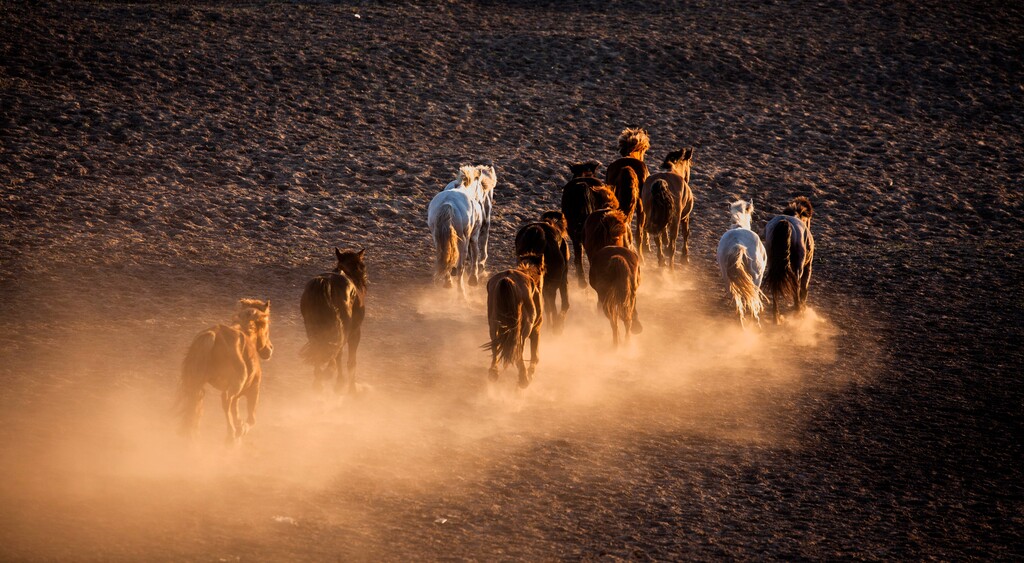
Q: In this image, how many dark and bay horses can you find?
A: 10